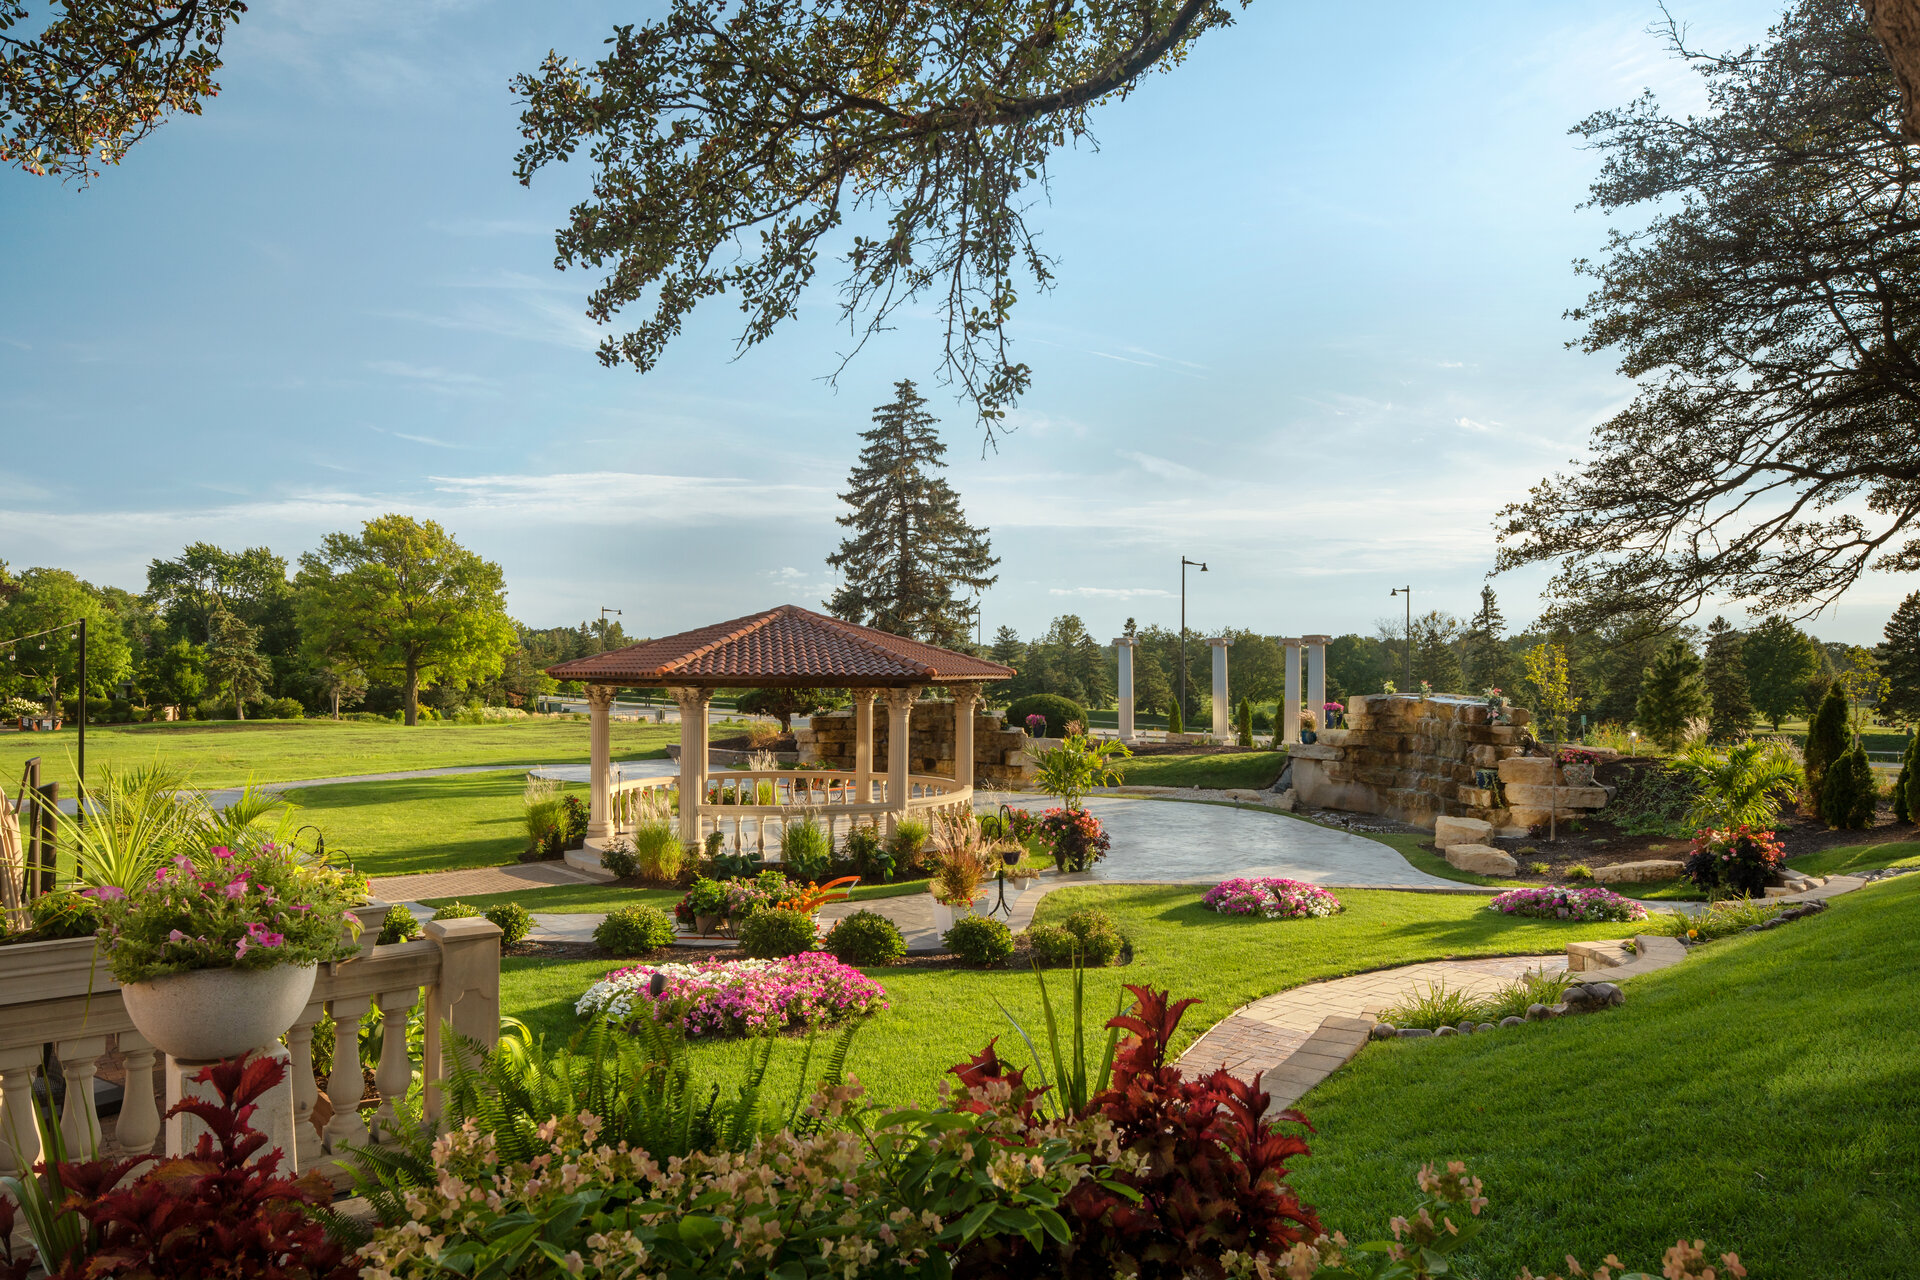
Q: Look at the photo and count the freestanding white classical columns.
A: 4